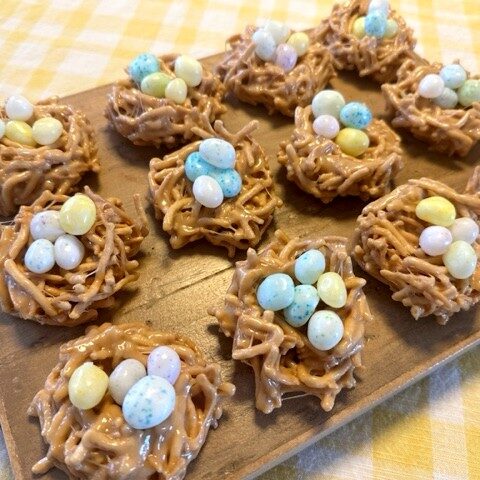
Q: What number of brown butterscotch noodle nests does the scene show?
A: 11